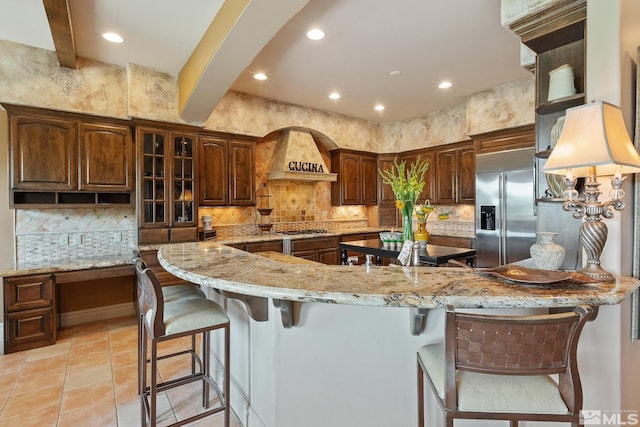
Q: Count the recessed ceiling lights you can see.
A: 6